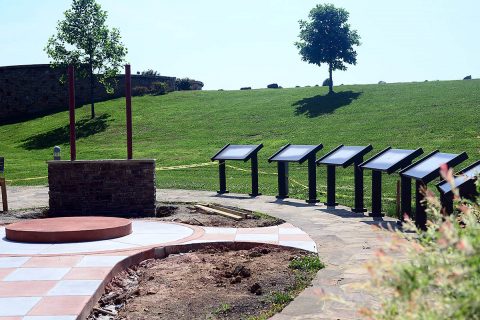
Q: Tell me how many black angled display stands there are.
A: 6